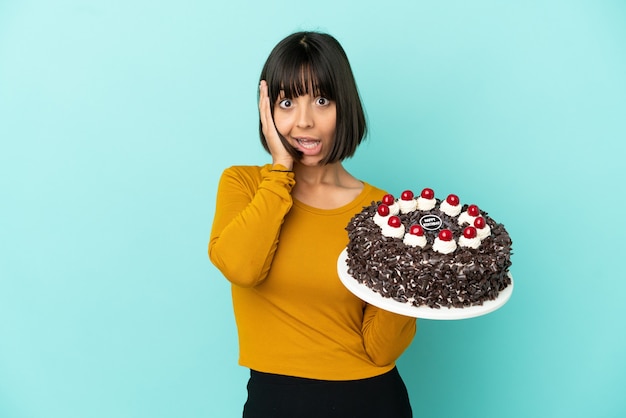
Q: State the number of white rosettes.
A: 11